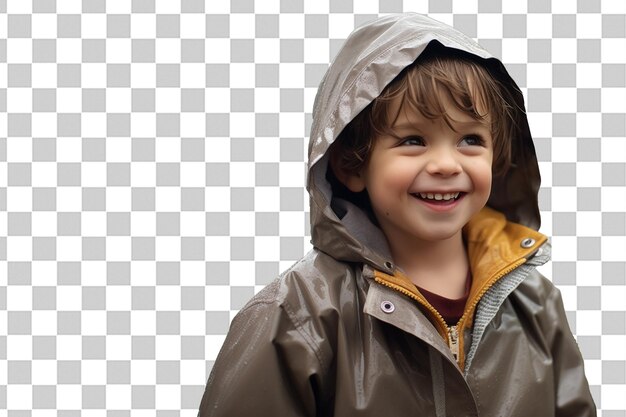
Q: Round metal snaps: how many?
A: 3